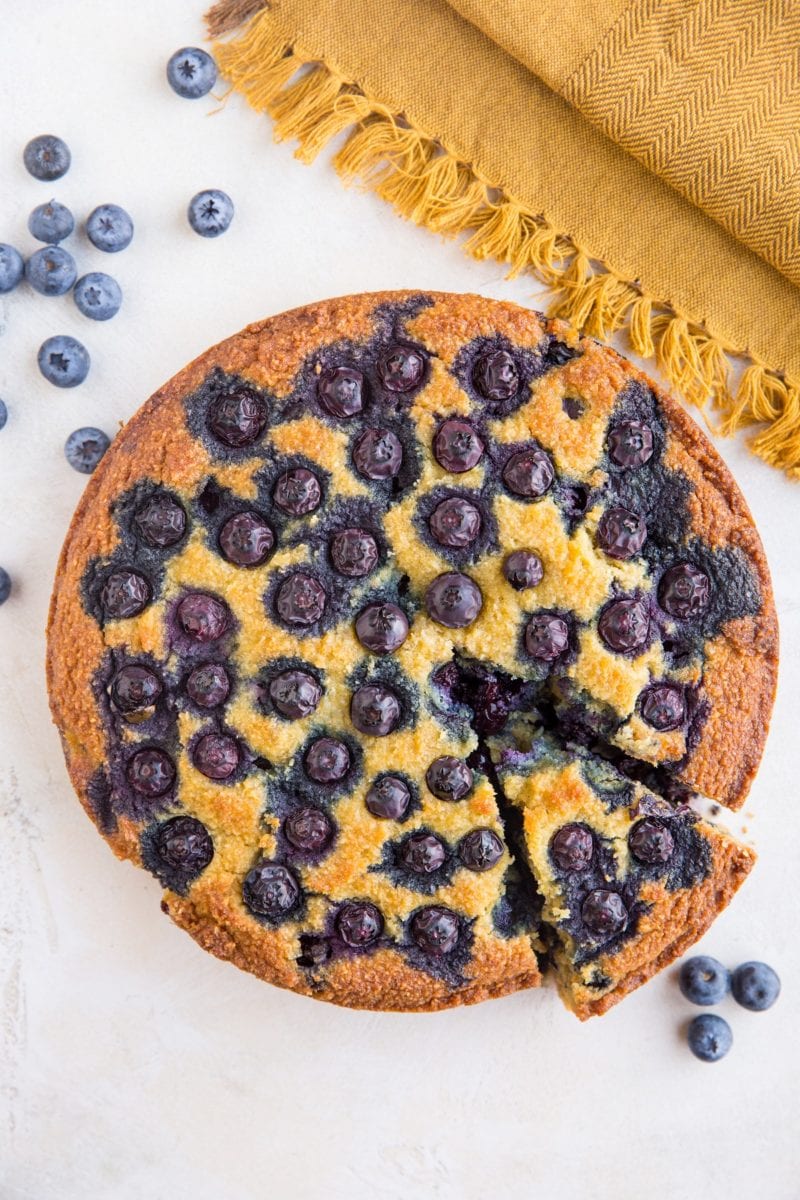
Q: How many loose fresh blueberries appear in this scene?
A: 15